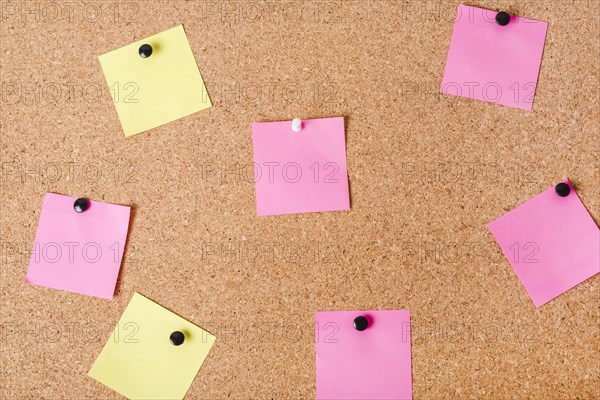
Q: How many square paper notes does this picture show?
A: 7